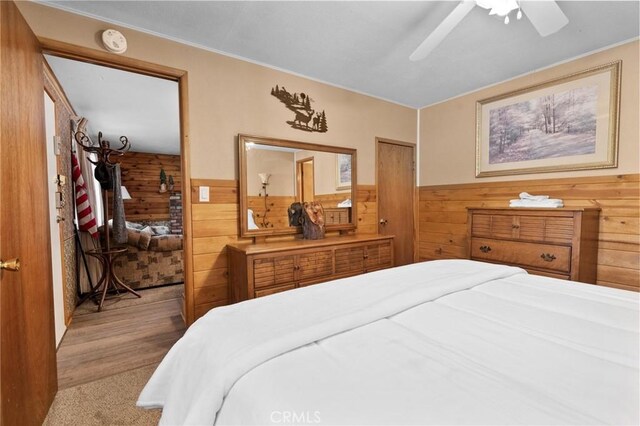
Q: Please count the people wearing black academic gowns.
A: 0